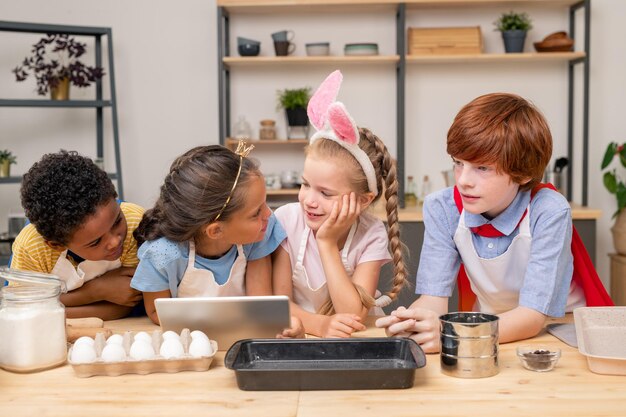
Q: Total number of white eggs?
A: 10